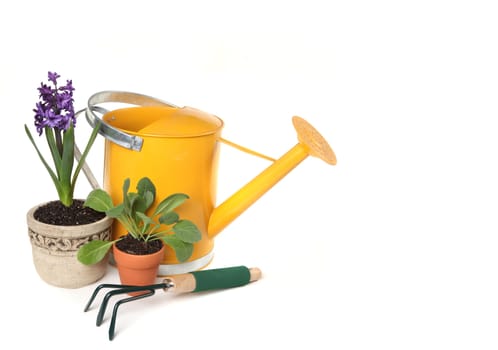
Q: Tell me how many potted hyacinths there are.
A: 1